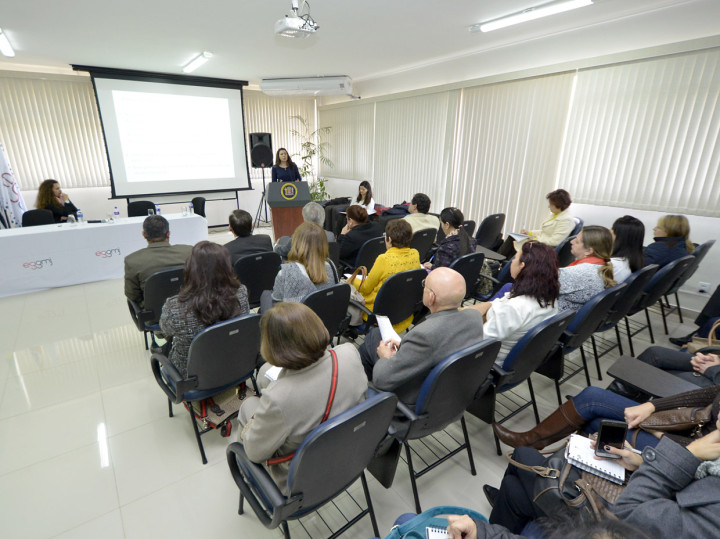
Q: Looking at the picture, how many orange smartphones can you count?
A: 0